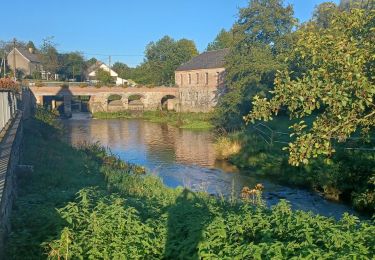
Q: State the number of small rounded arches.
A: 3